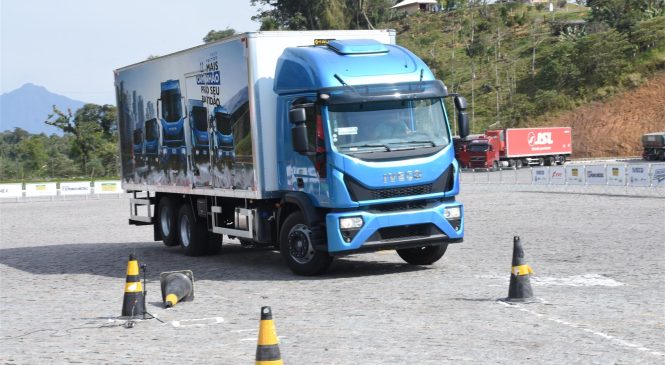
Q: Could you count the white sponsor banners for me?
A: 11